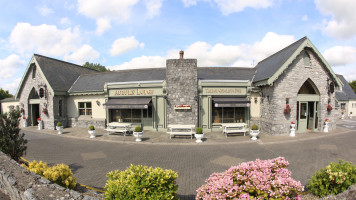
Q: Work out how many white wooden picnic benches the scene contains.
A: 3